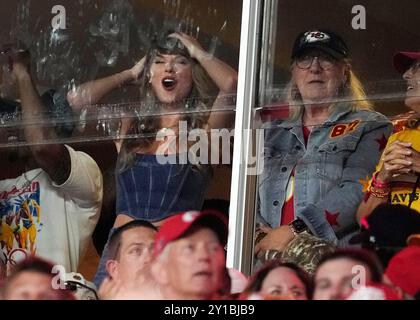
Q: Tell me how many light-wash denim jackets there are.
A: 1